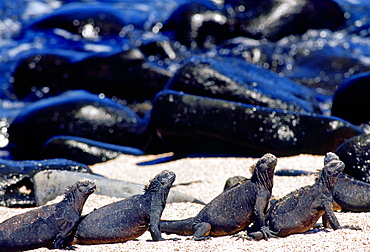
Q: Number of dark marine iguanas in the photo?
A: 5